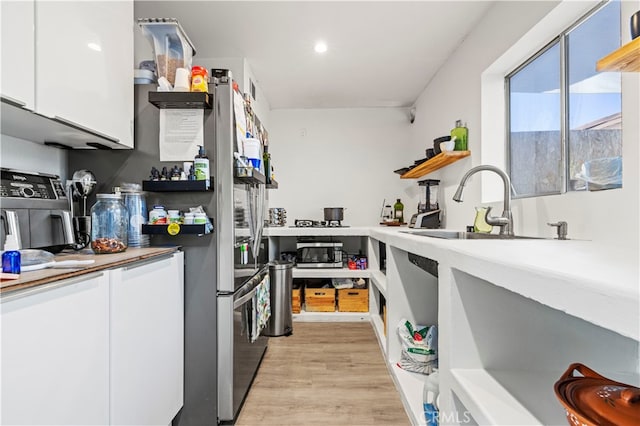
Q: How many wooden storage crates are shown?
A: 3